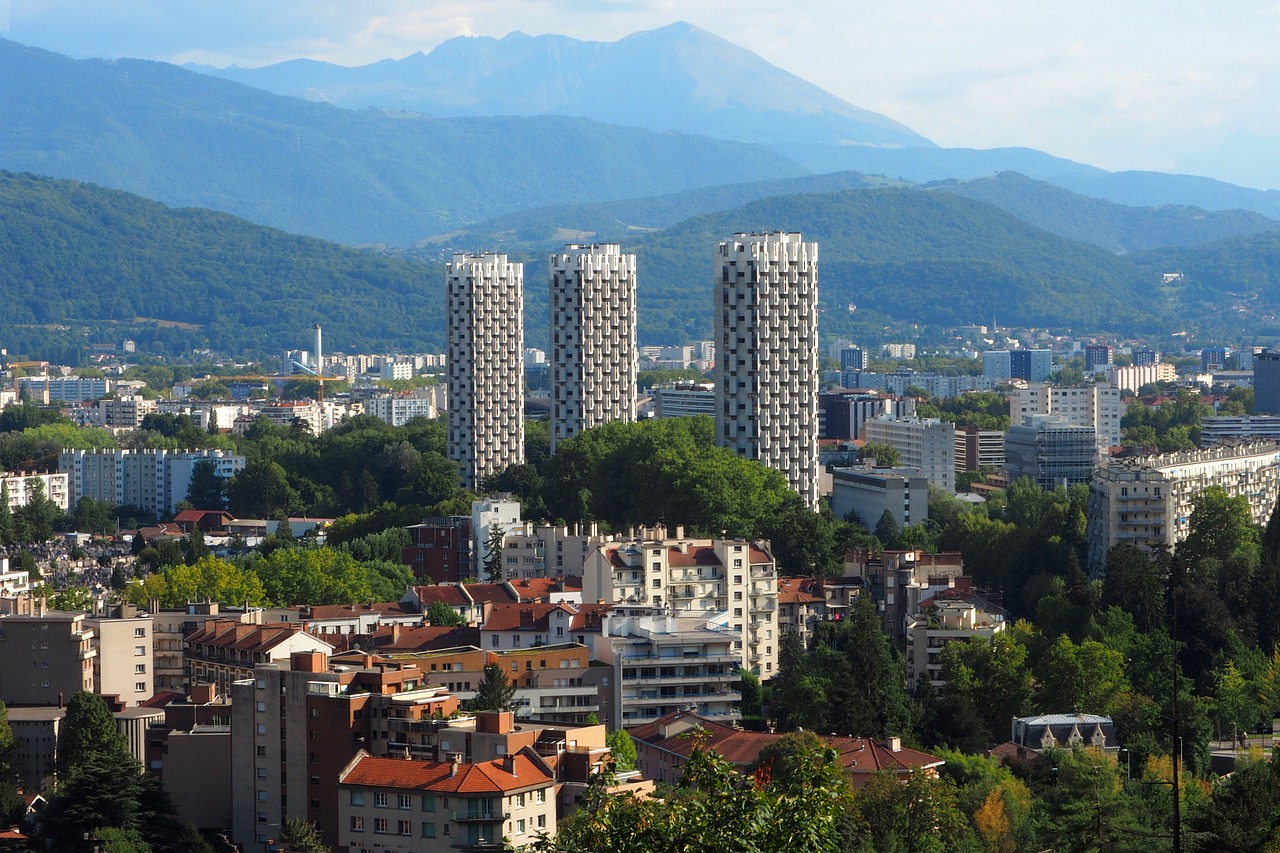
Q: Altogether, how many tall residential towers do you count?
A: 3